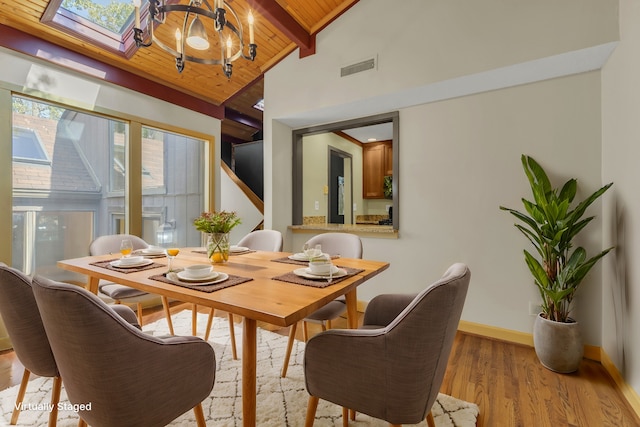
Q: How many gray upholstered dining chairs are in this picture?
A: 6